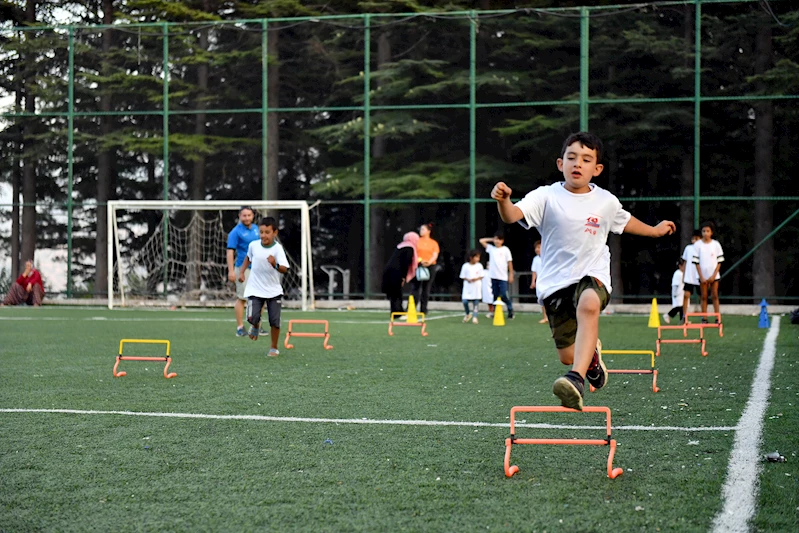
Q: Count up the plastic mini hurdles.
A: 7